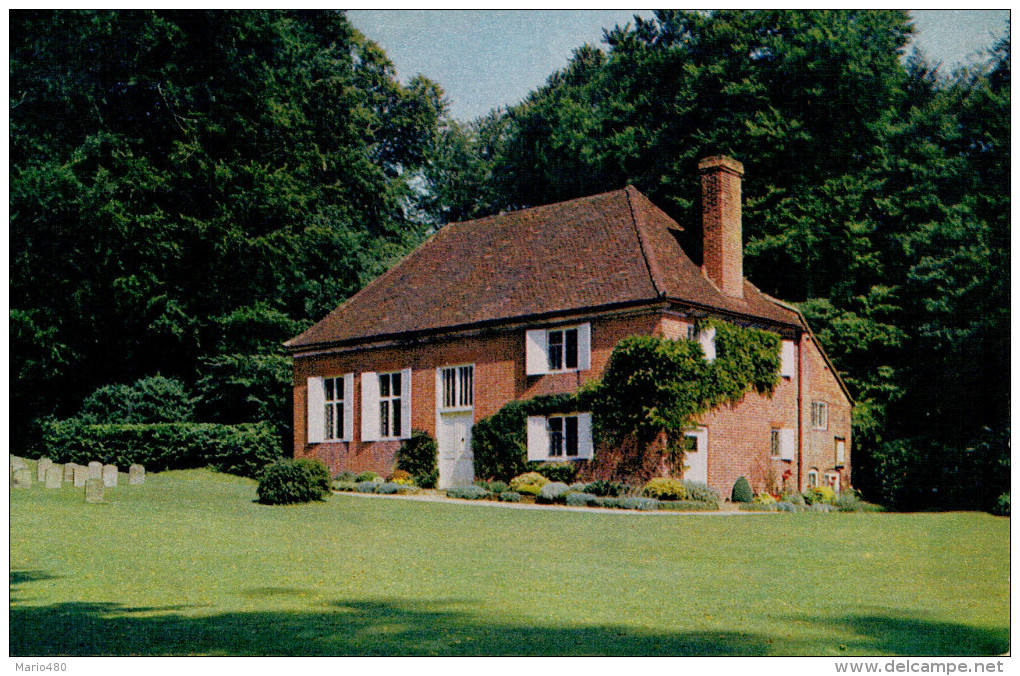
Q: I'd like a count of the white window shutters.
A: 11